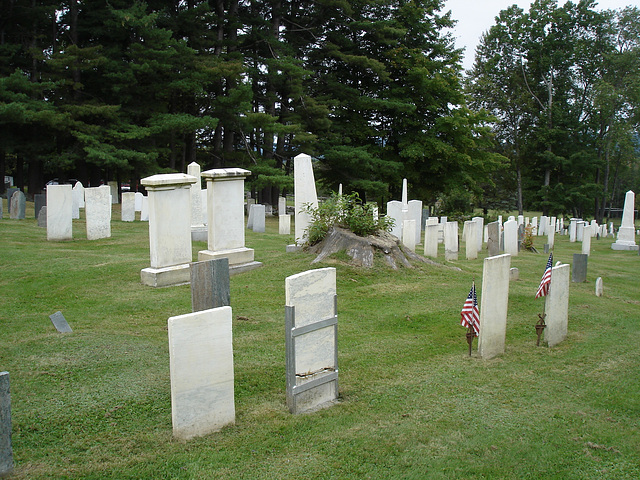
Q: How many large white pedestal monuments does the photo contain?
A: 2